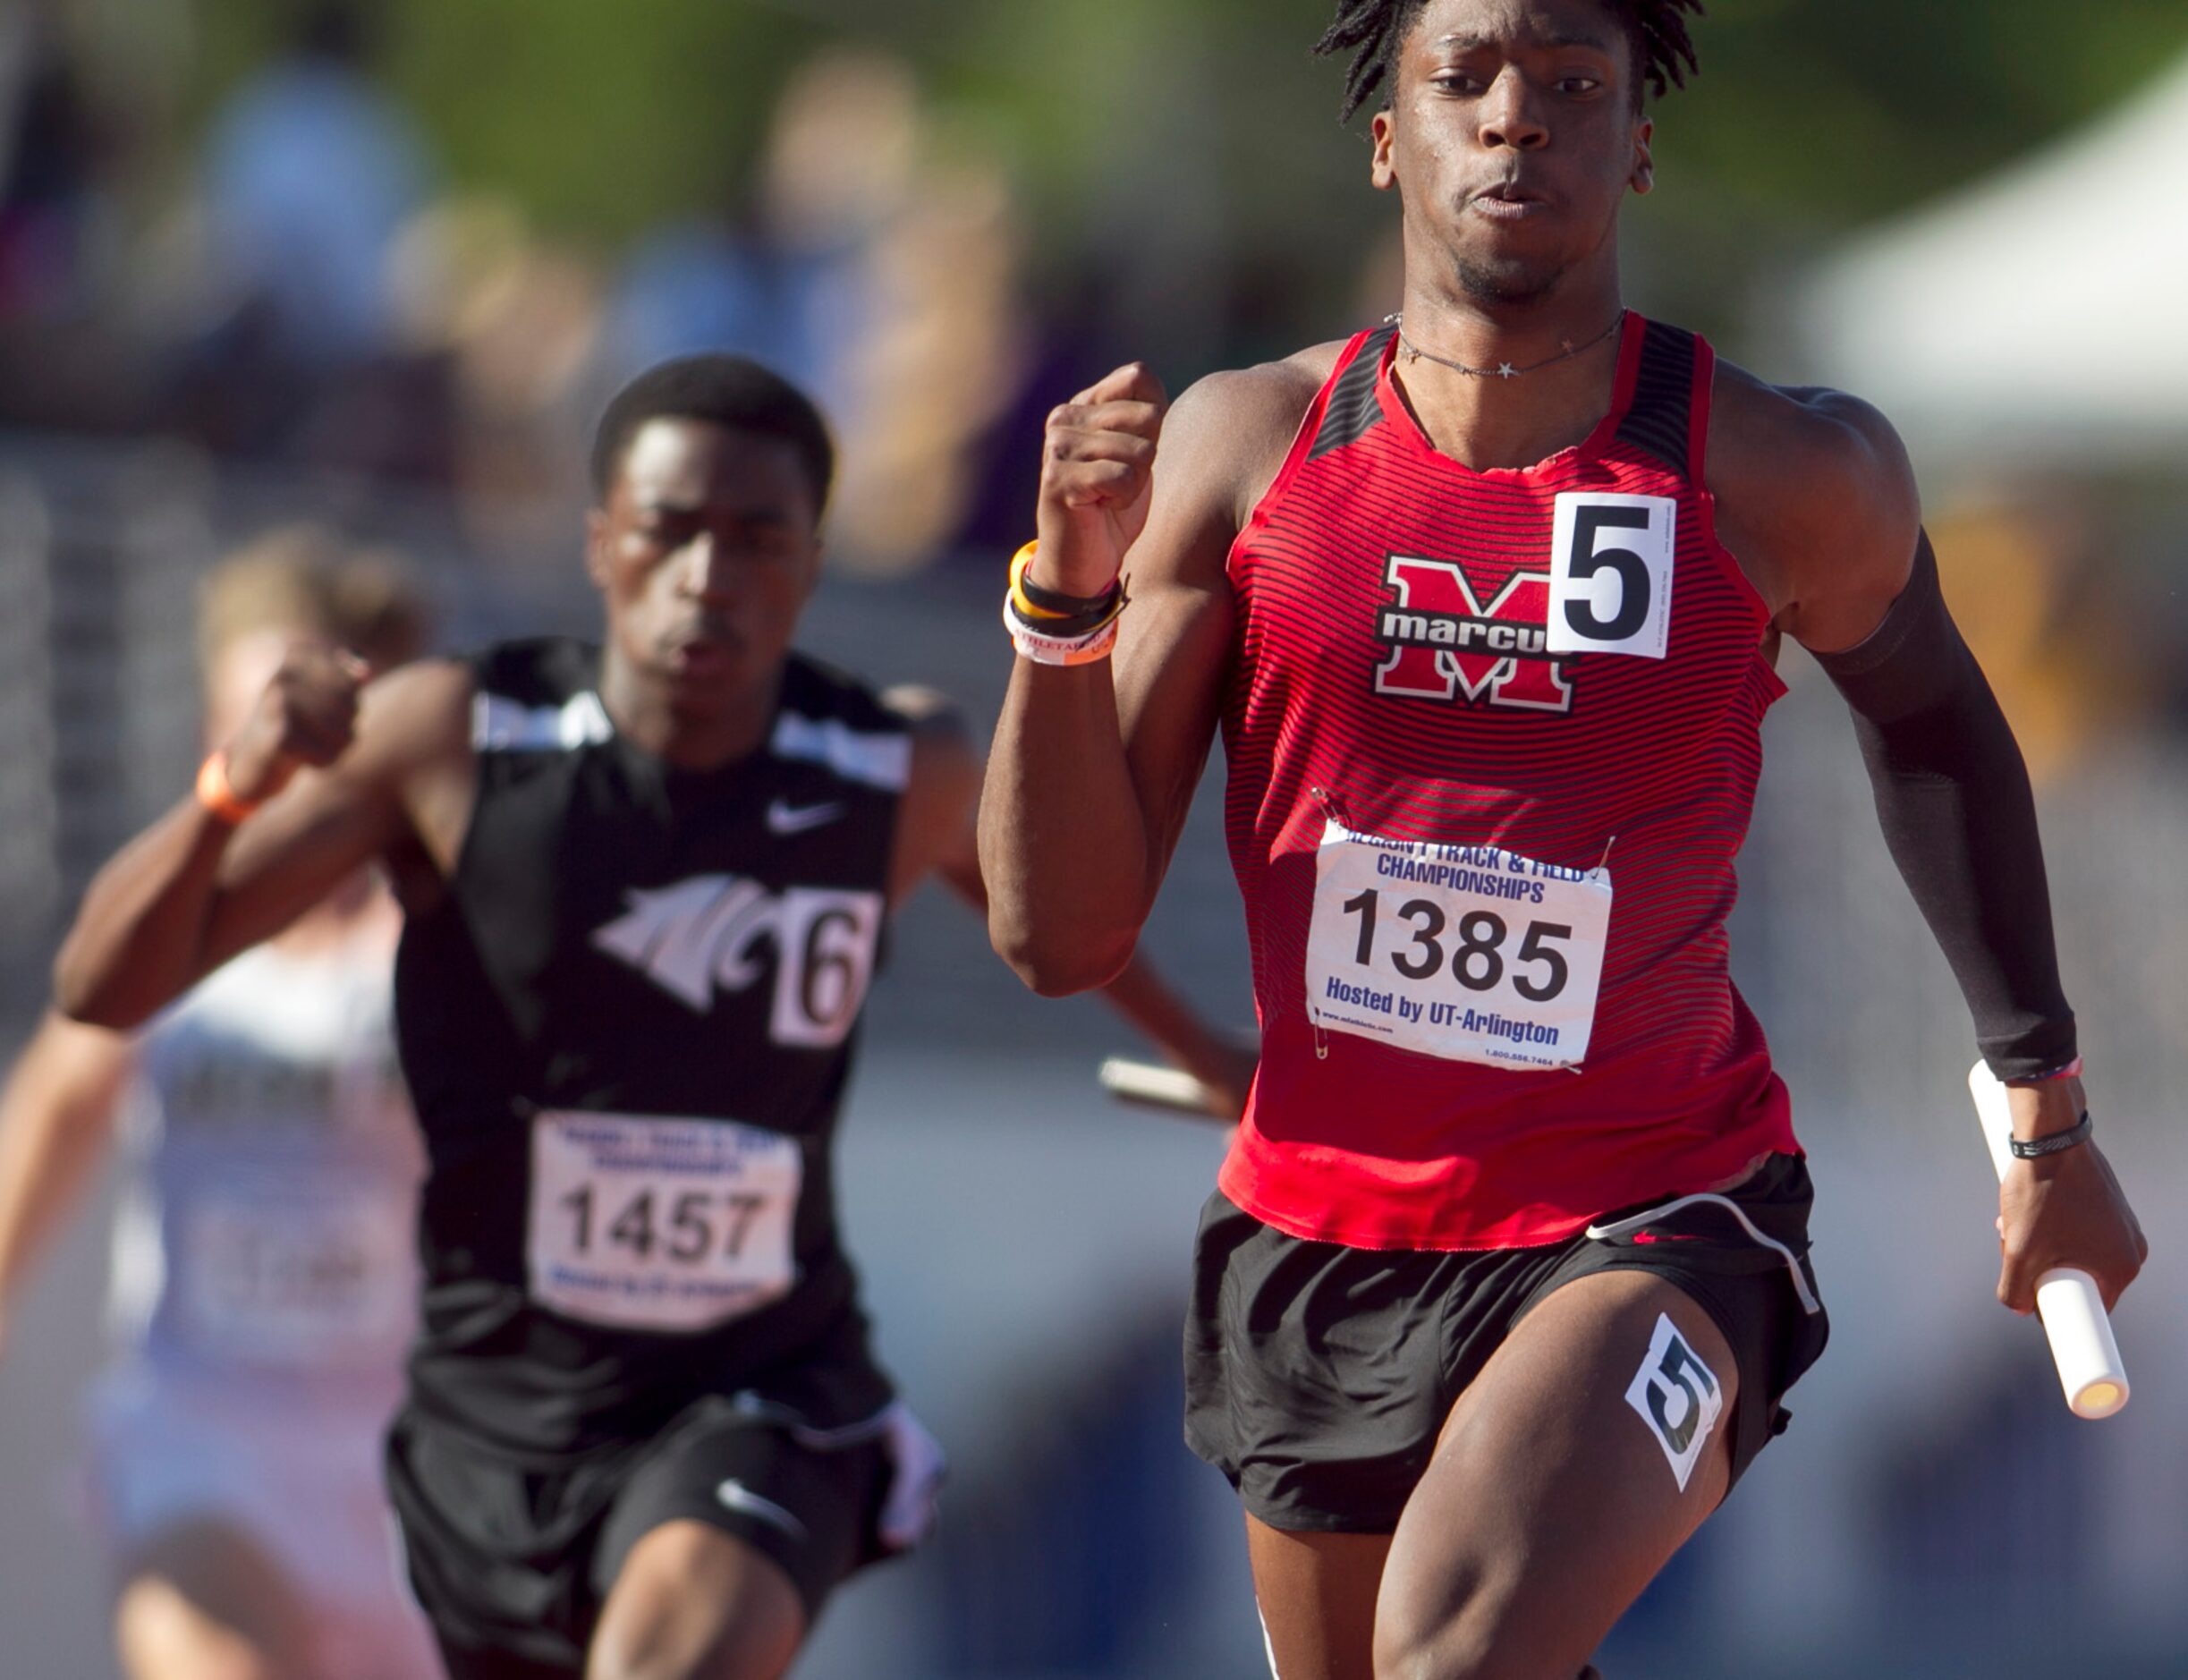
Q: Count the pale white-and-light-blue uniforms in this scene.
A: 1